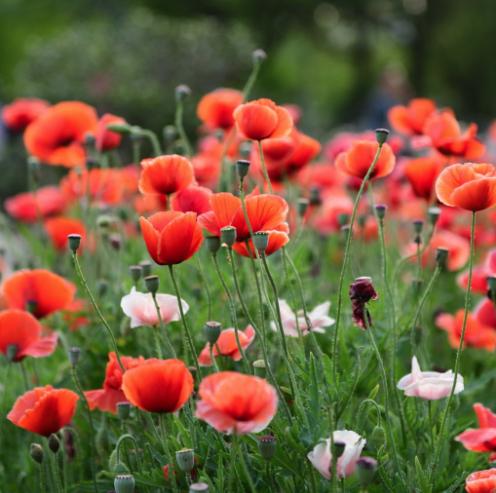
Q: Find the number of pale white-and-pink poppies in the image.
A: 4